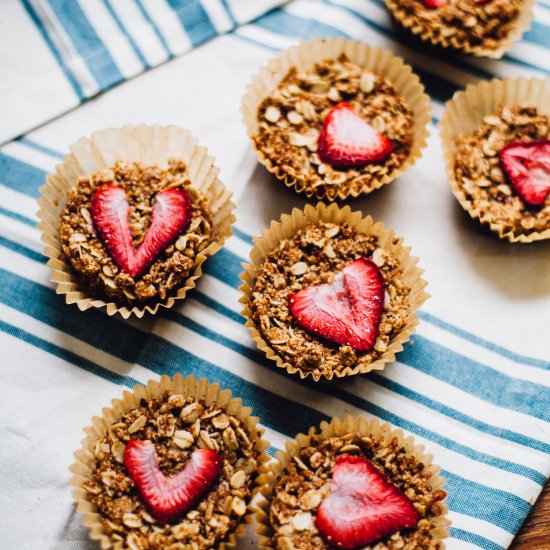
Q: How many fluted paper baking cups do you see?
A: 7